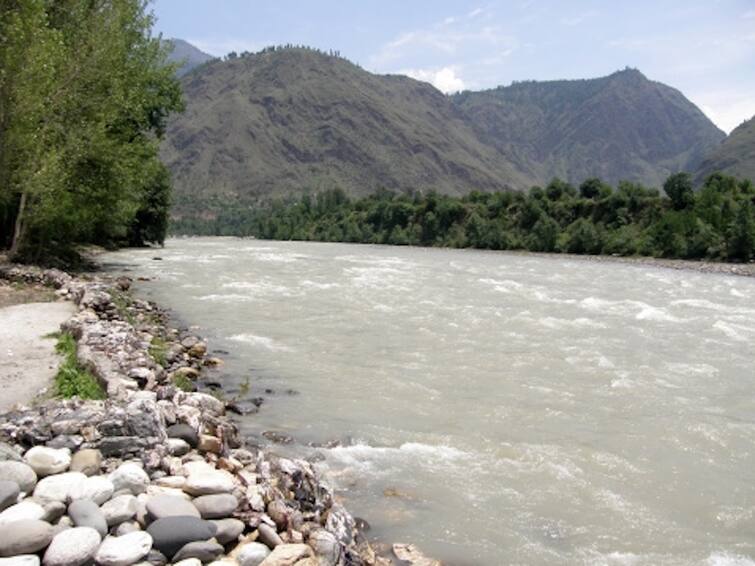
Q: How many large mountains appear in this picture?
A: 2